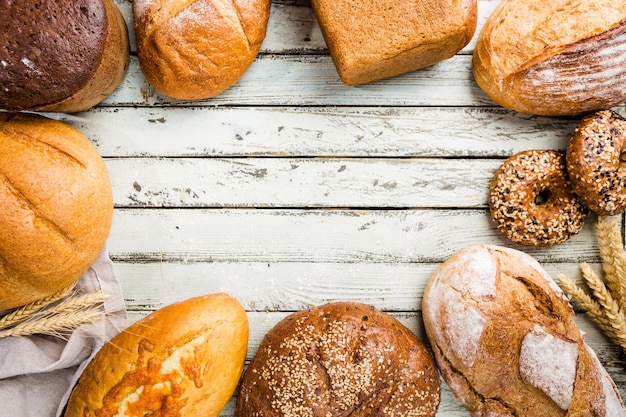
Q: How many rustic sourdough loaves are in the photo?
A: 2